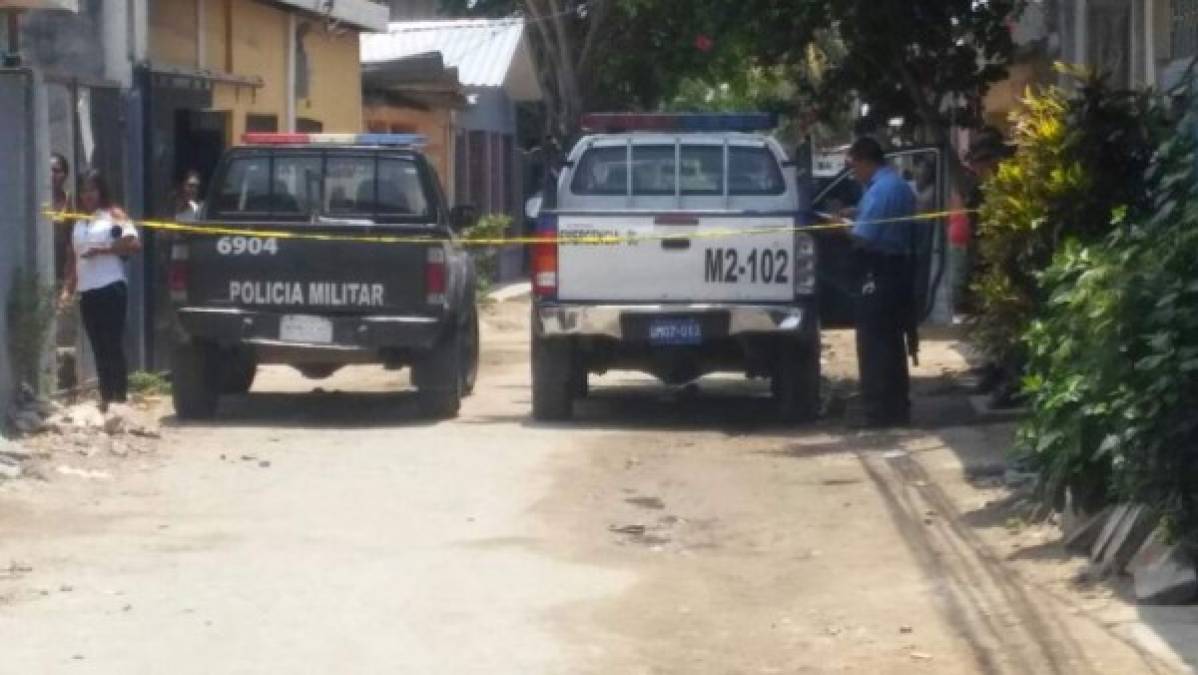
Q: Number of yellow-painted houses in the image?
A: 1